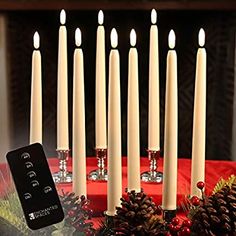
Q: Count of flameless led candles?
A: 9